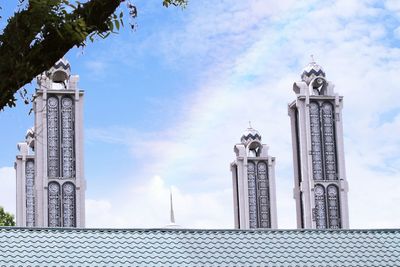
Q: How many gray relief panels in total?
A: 11